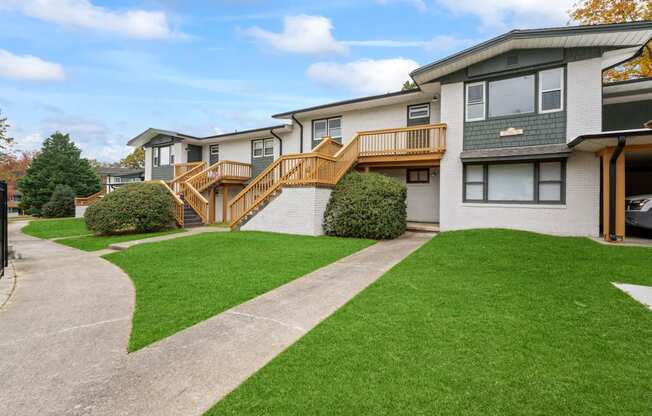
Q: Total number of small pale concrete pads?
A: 1